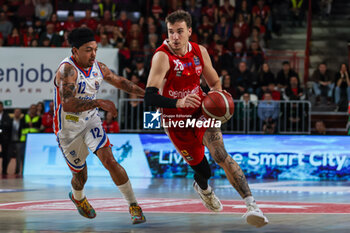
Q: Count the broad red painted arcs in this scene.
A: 1